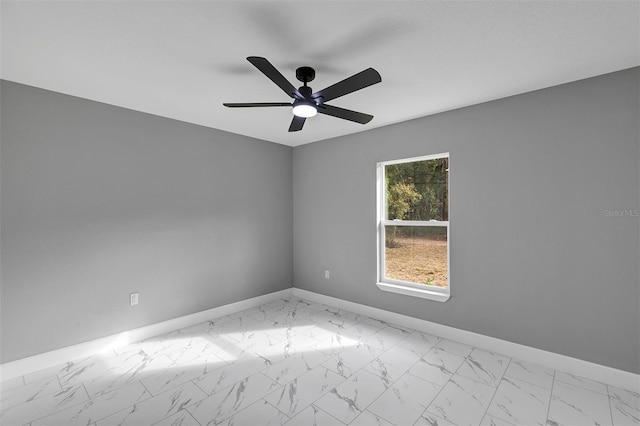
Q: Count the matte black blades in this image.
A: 5